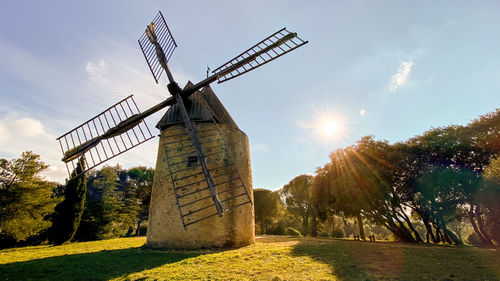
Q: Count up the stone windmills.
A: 1